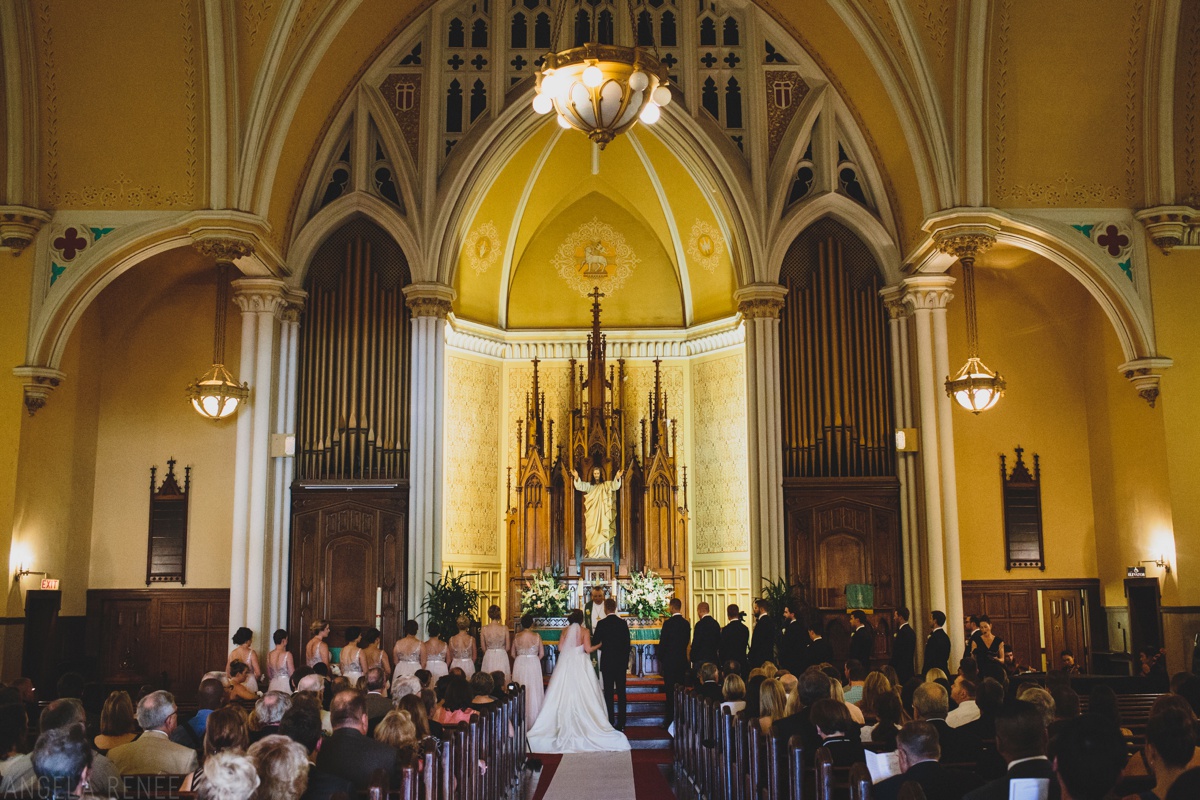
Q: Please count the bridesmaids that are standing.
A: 10